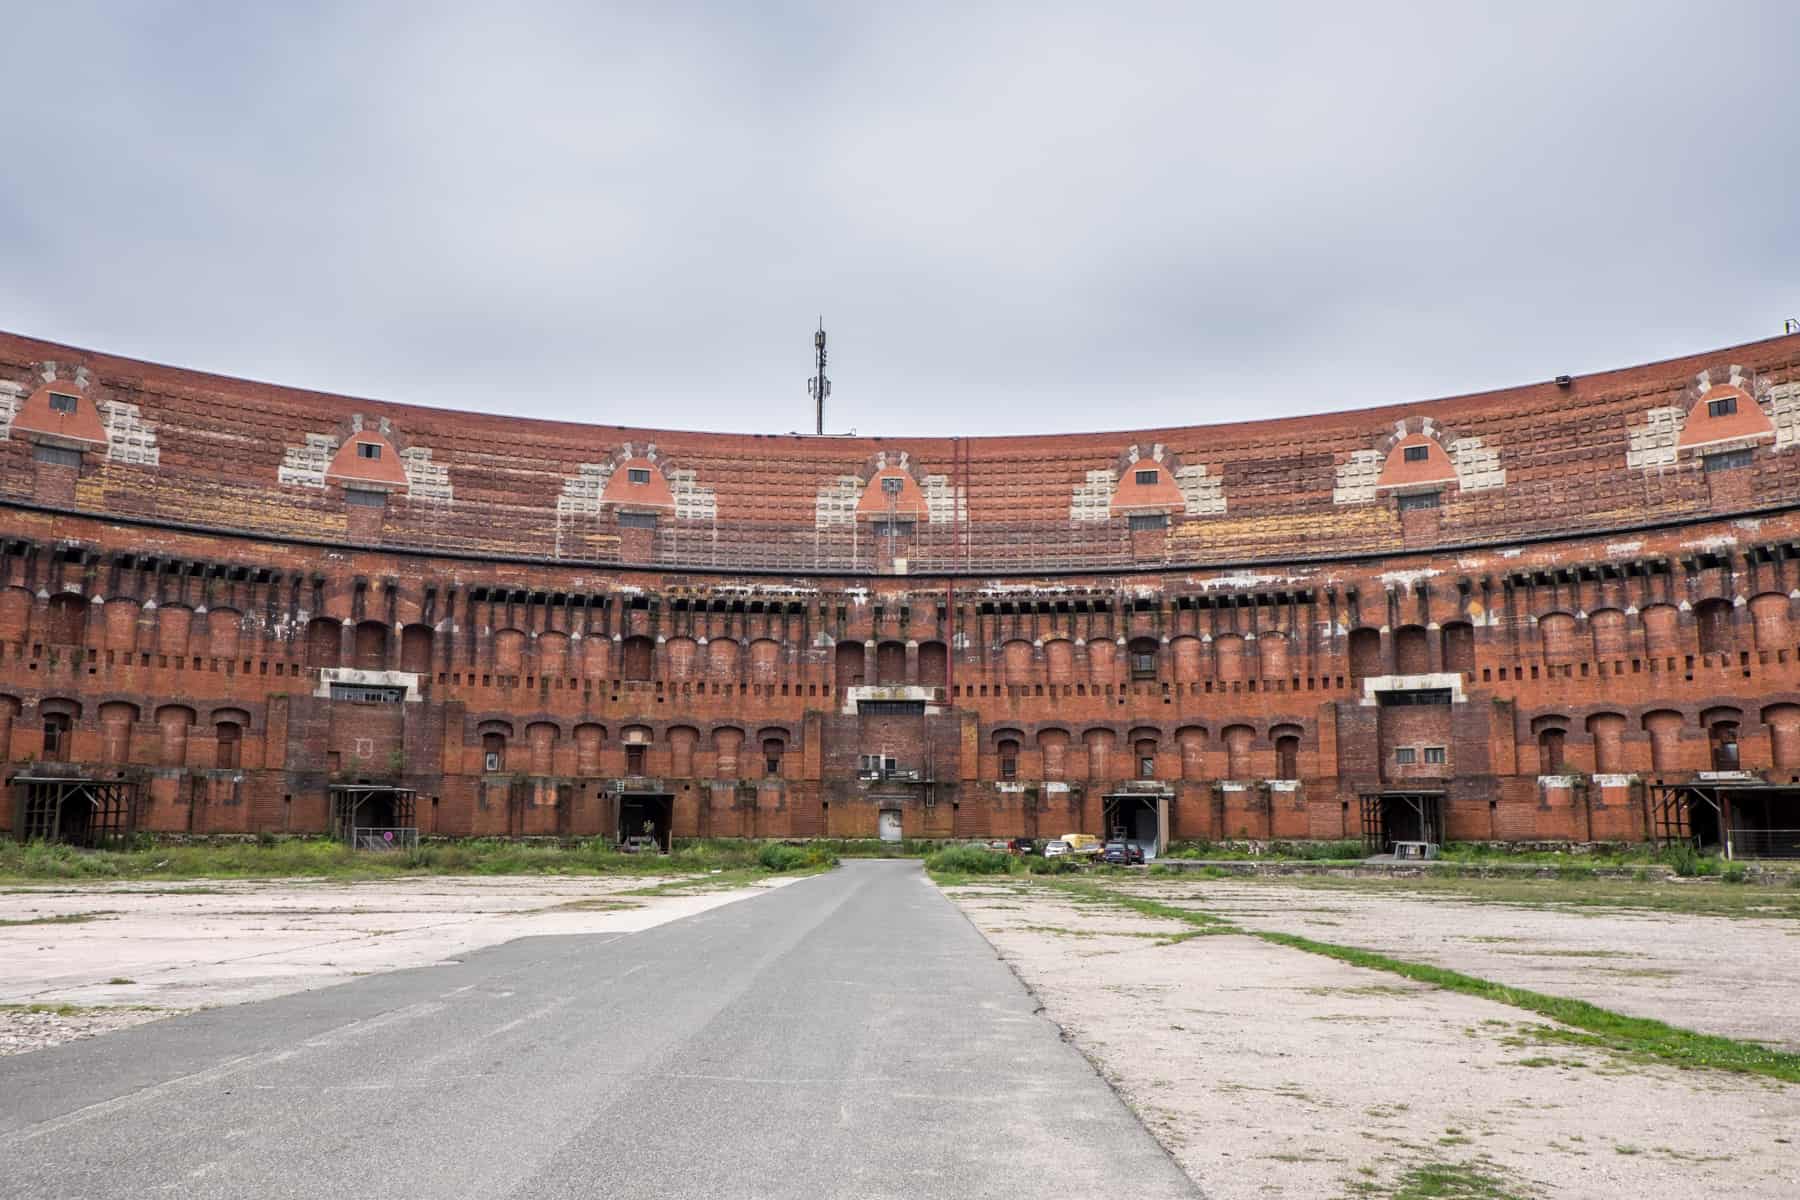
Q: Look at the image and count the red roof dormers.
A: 7